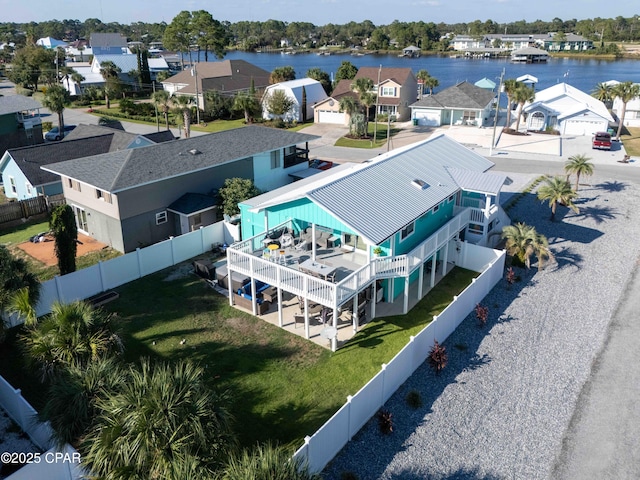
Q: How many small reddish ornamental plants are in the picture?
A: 4